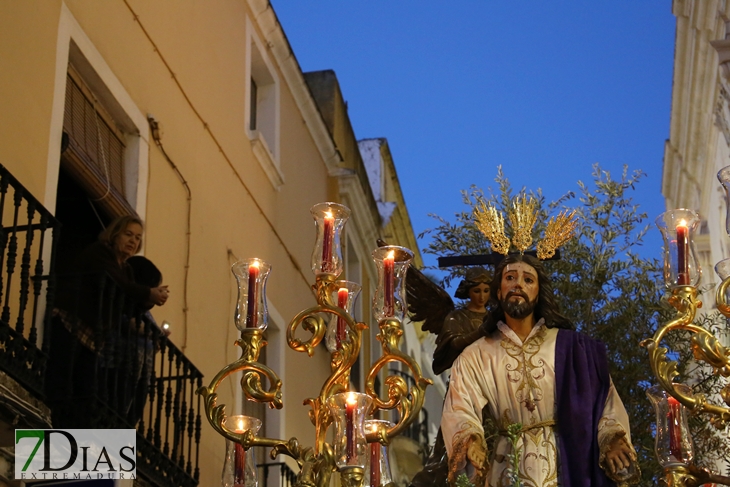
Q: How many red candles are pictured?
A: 9